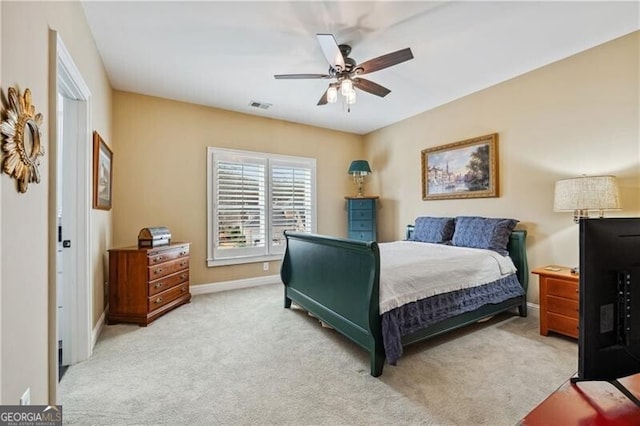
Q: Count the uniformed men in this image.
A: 0